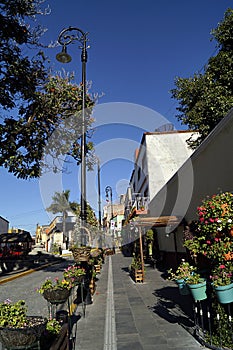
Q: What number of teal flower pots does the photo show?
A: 3